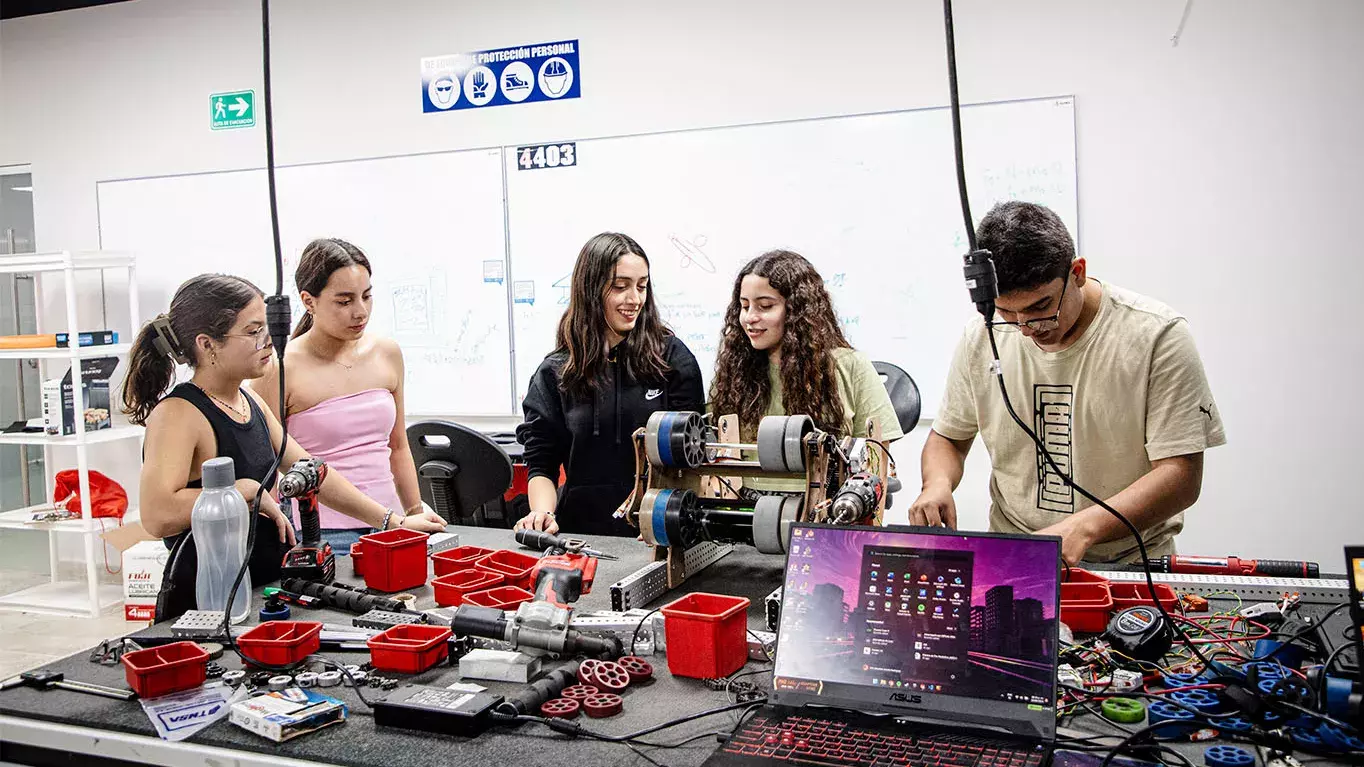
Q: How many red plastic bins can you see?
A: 13